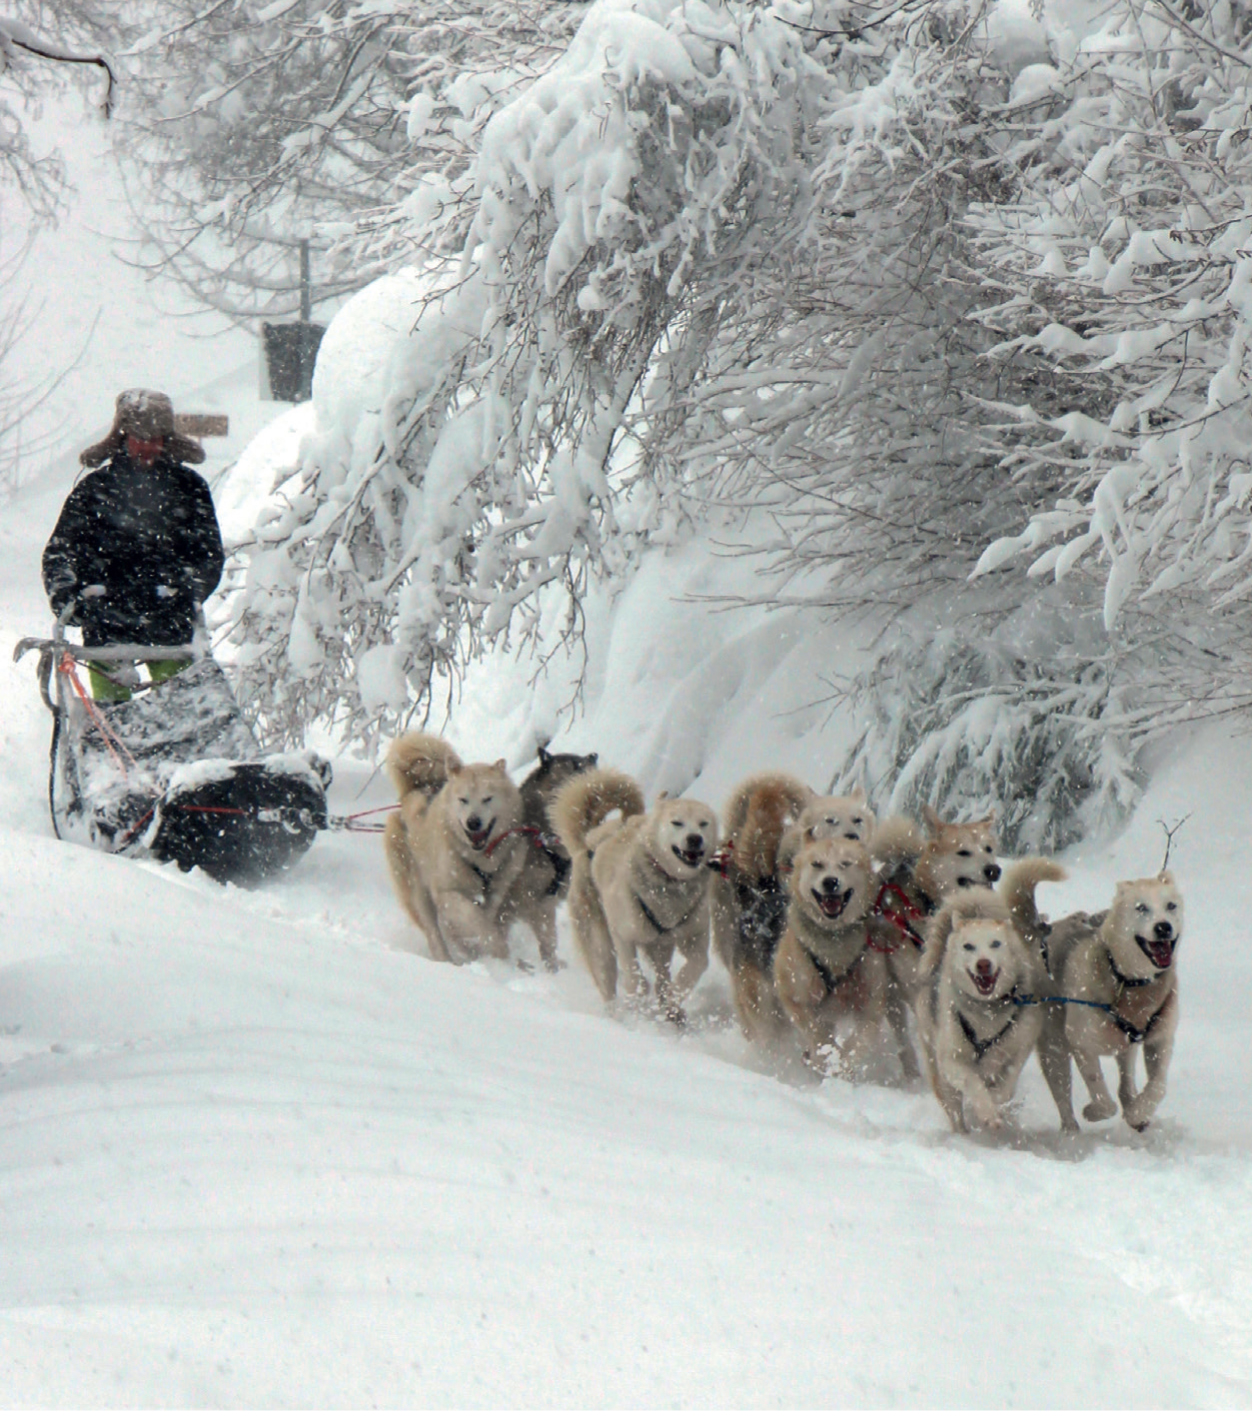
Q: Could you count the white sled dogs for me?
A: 7